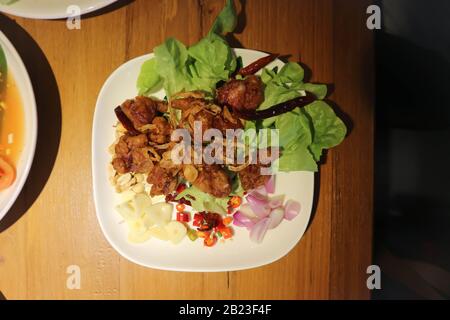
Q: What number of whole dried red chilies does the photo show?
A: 3